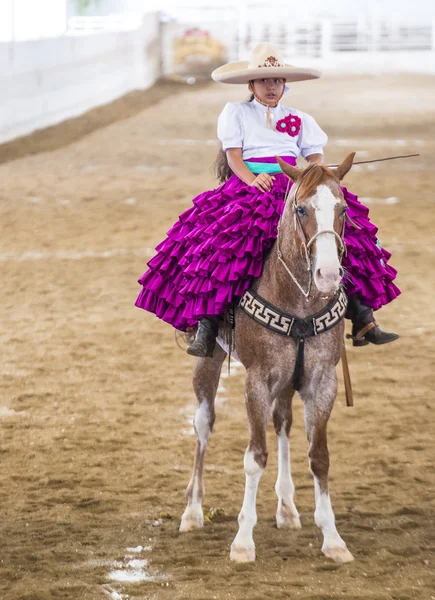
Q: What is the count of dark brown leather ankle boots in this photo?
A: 2